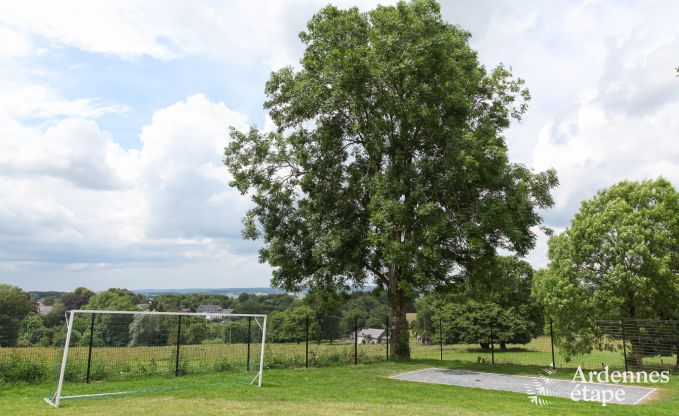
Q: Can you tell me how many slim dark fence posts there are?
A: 10